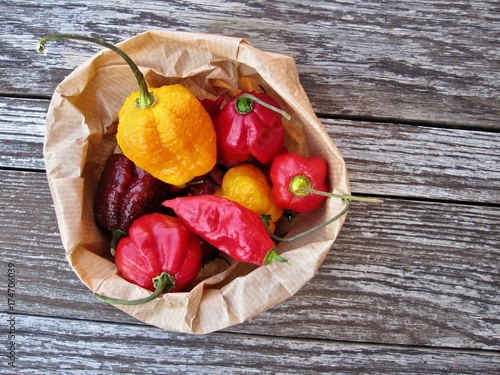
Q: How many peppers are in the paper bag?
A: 7